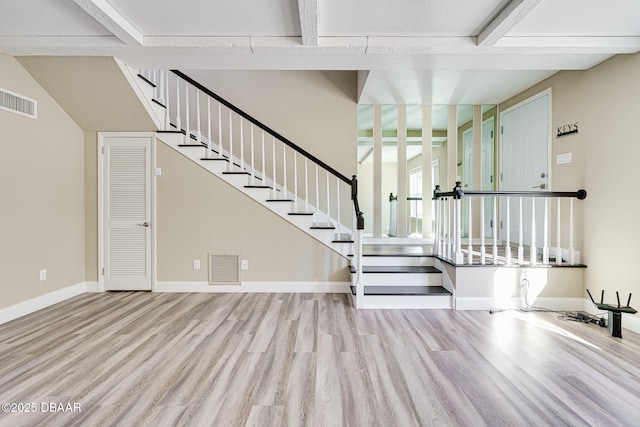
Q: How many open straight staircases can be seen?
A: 1